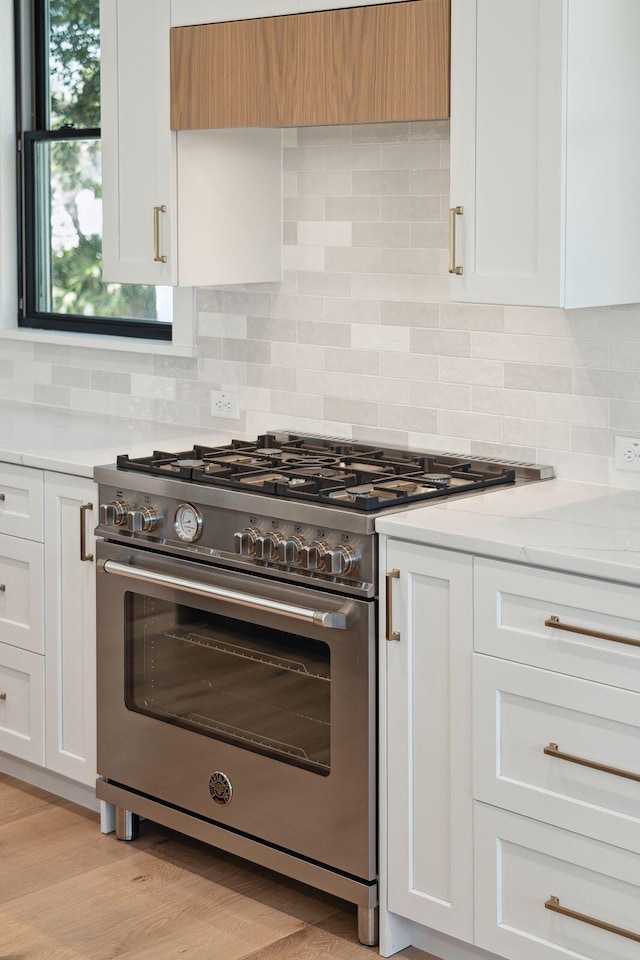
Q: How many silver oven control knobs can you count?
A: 7